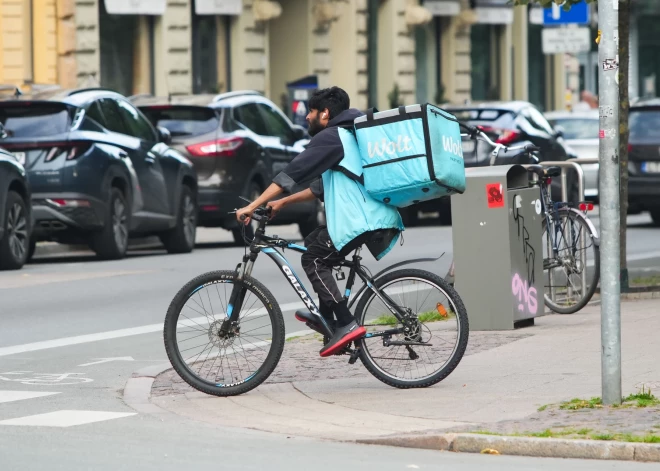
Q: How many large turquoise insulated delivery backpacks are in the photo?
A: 1